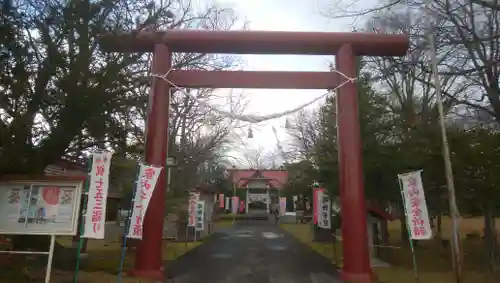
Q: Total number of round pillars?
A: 2